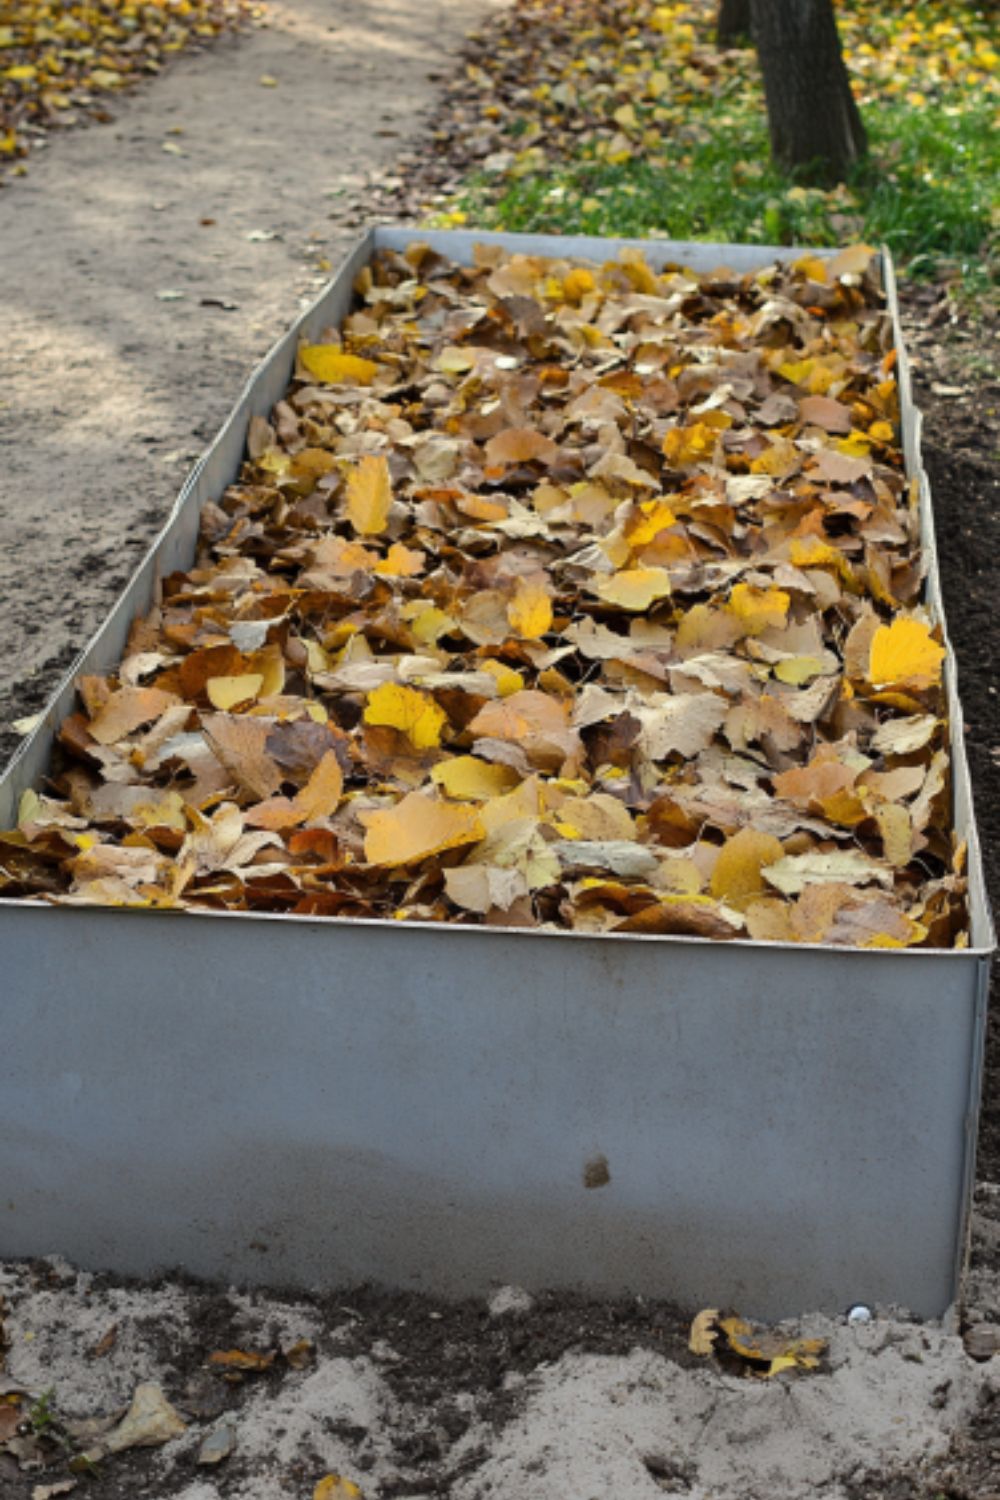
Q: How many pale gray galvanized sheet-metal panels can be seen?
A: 4